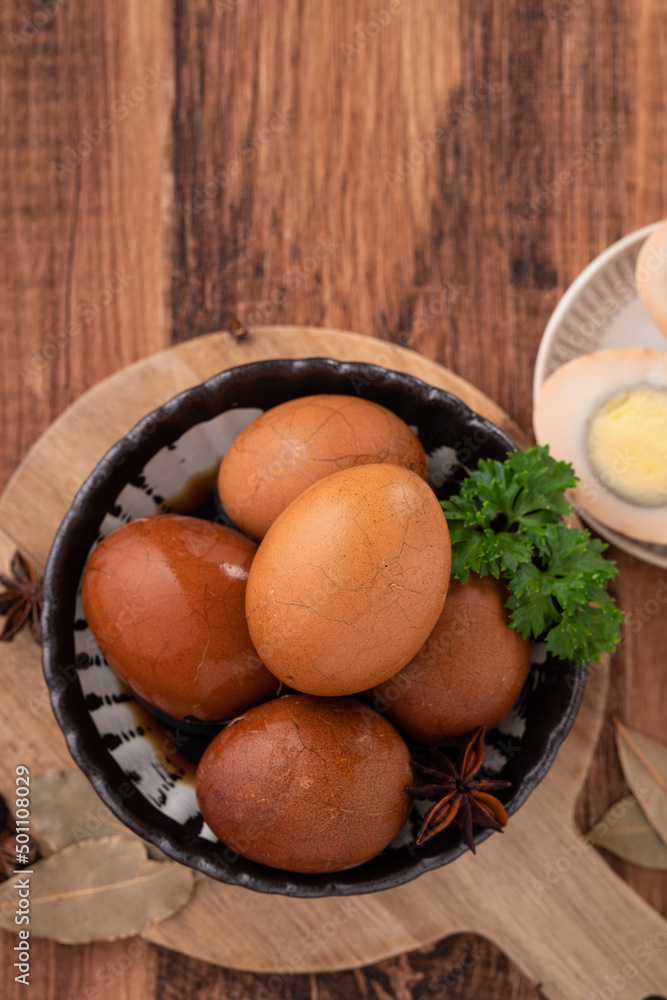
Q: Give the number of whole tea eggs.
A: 5